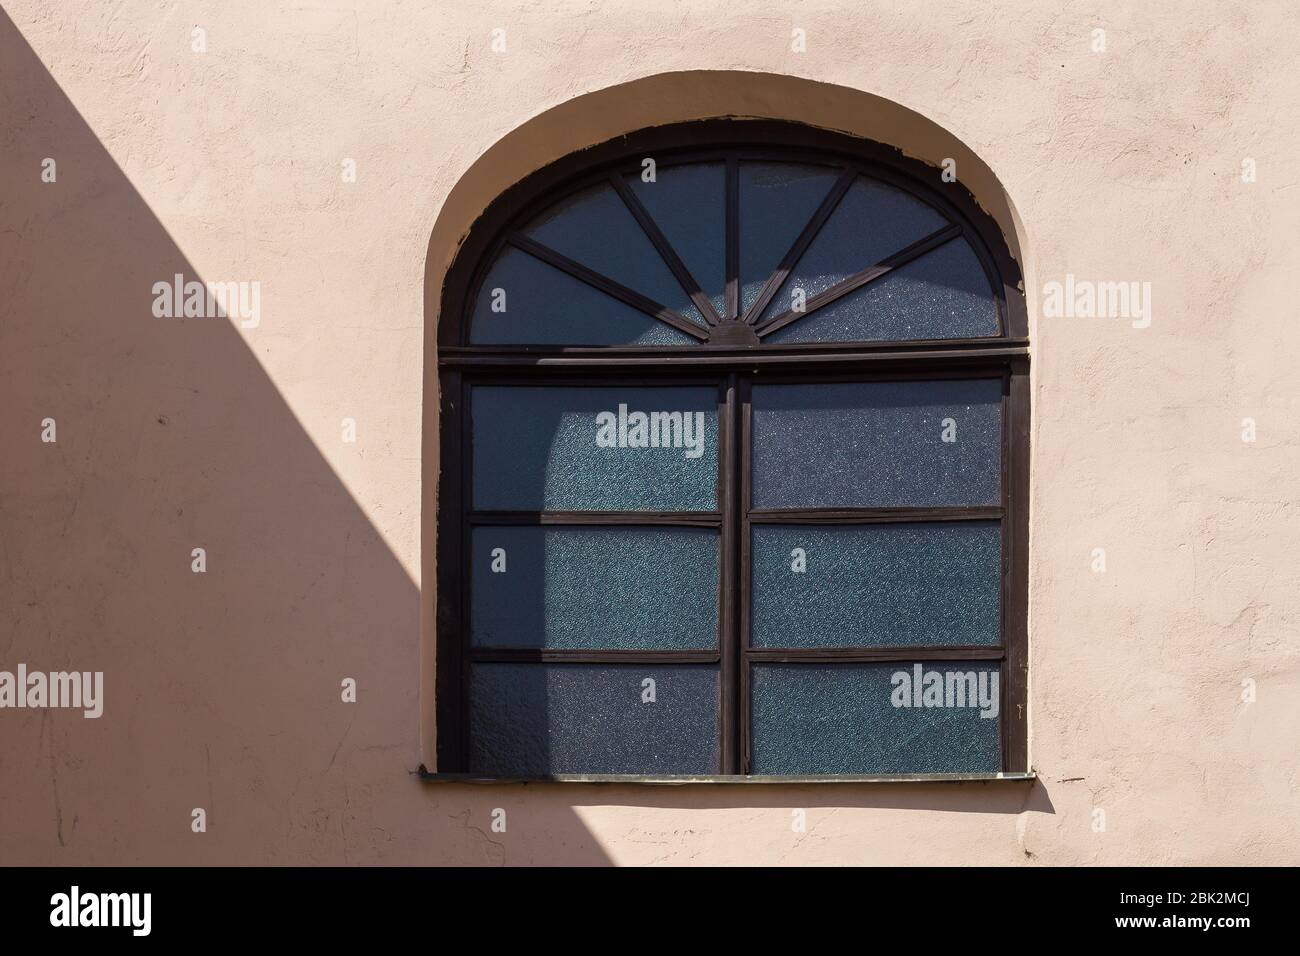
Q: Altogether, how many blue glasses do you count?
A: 12